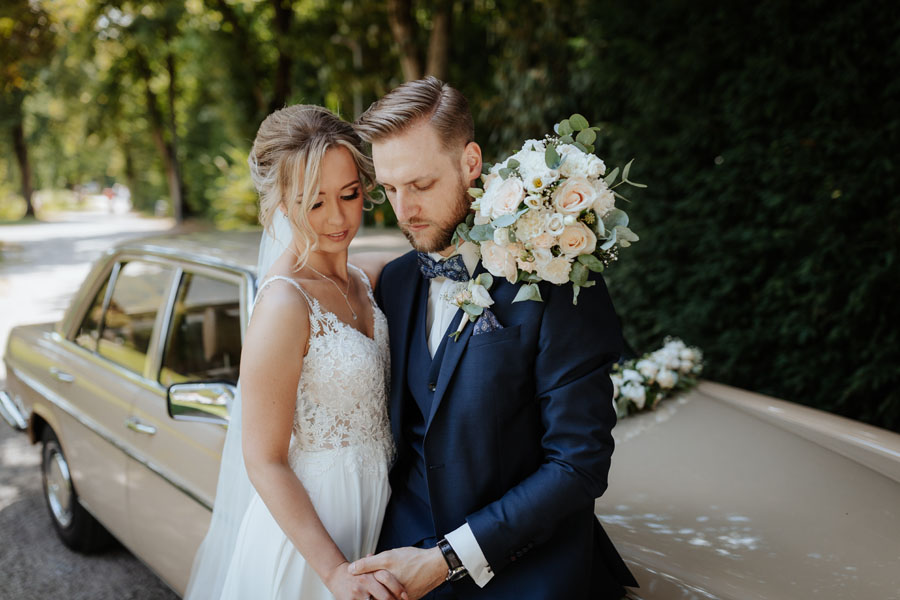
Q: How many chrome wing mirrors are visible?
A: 1